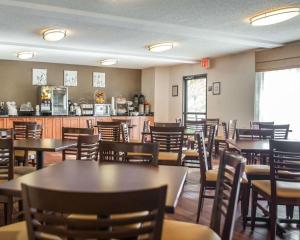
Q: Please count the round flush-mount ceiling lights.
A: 5